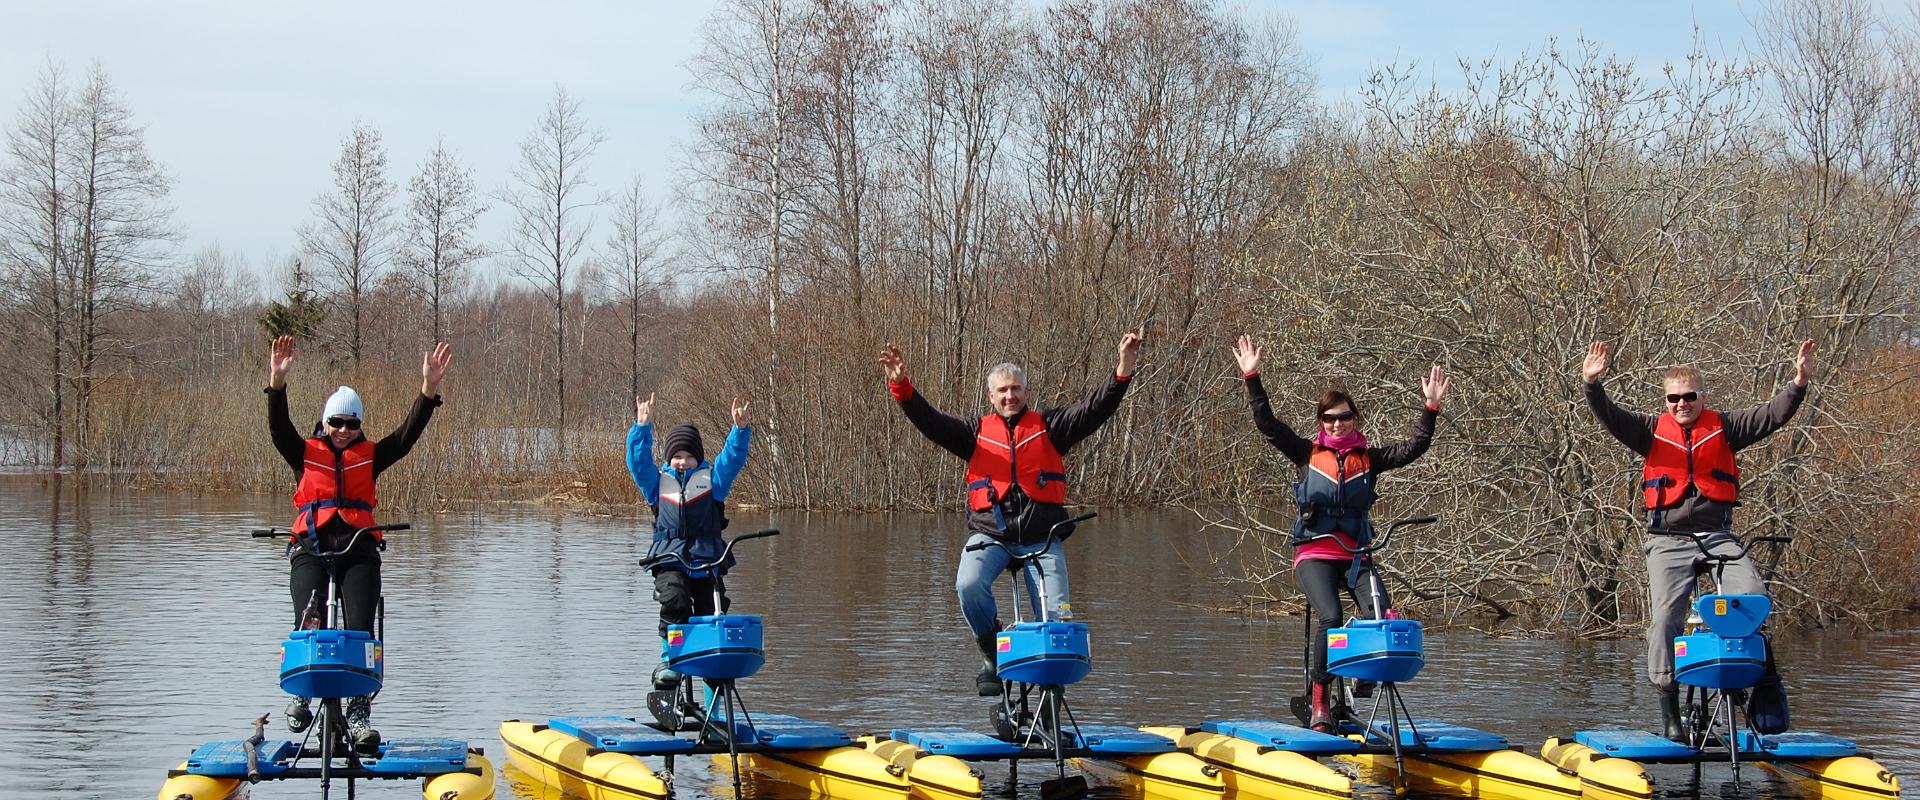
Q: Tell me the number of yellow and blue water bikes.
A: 5